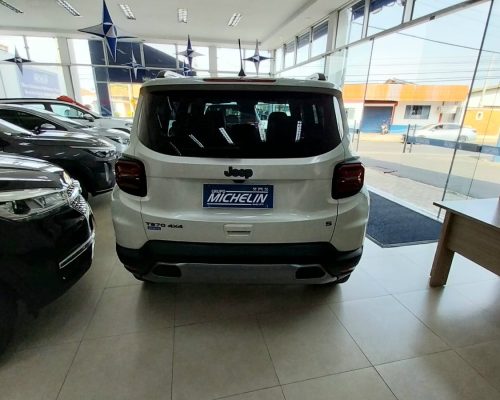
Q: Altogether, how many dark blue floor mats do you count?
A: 1